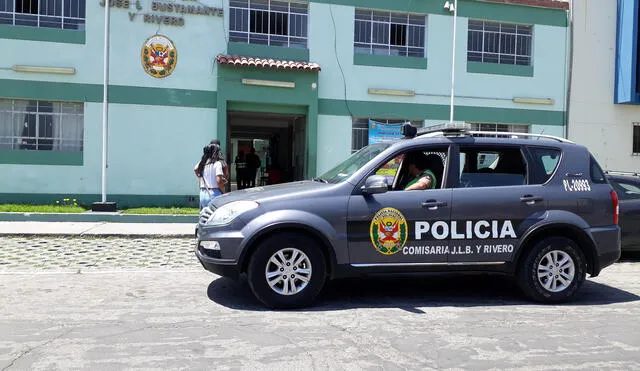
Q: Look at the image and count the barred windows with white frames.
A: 7